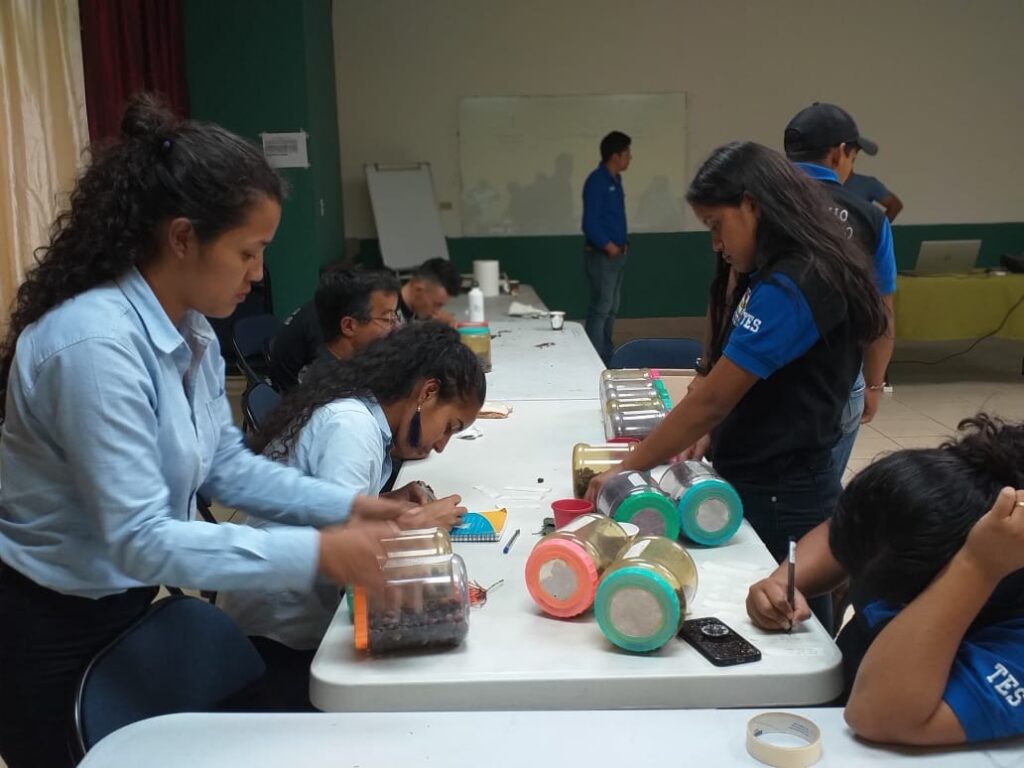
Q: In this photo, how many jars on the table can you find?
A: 14